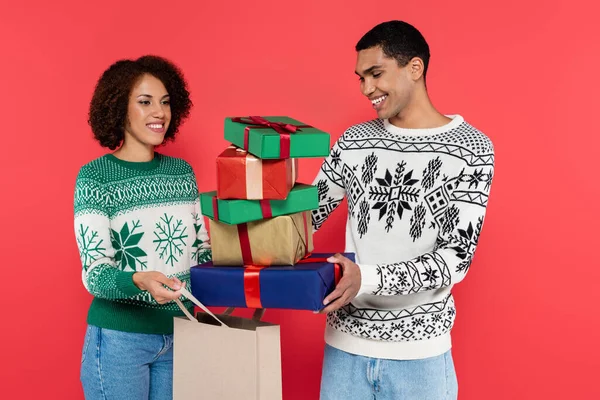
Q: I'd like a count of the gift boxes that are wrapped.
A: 5